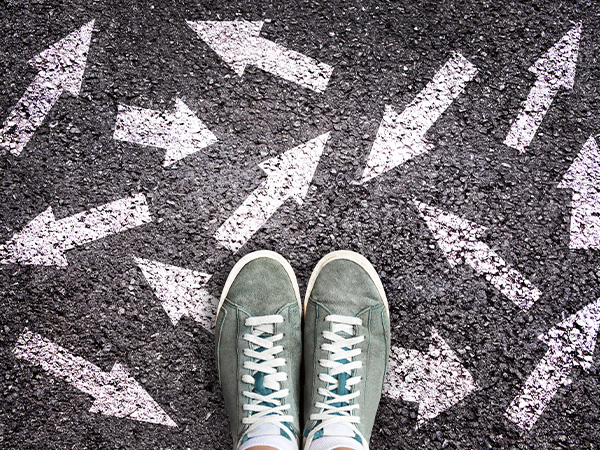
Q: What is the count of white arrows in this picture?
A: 13